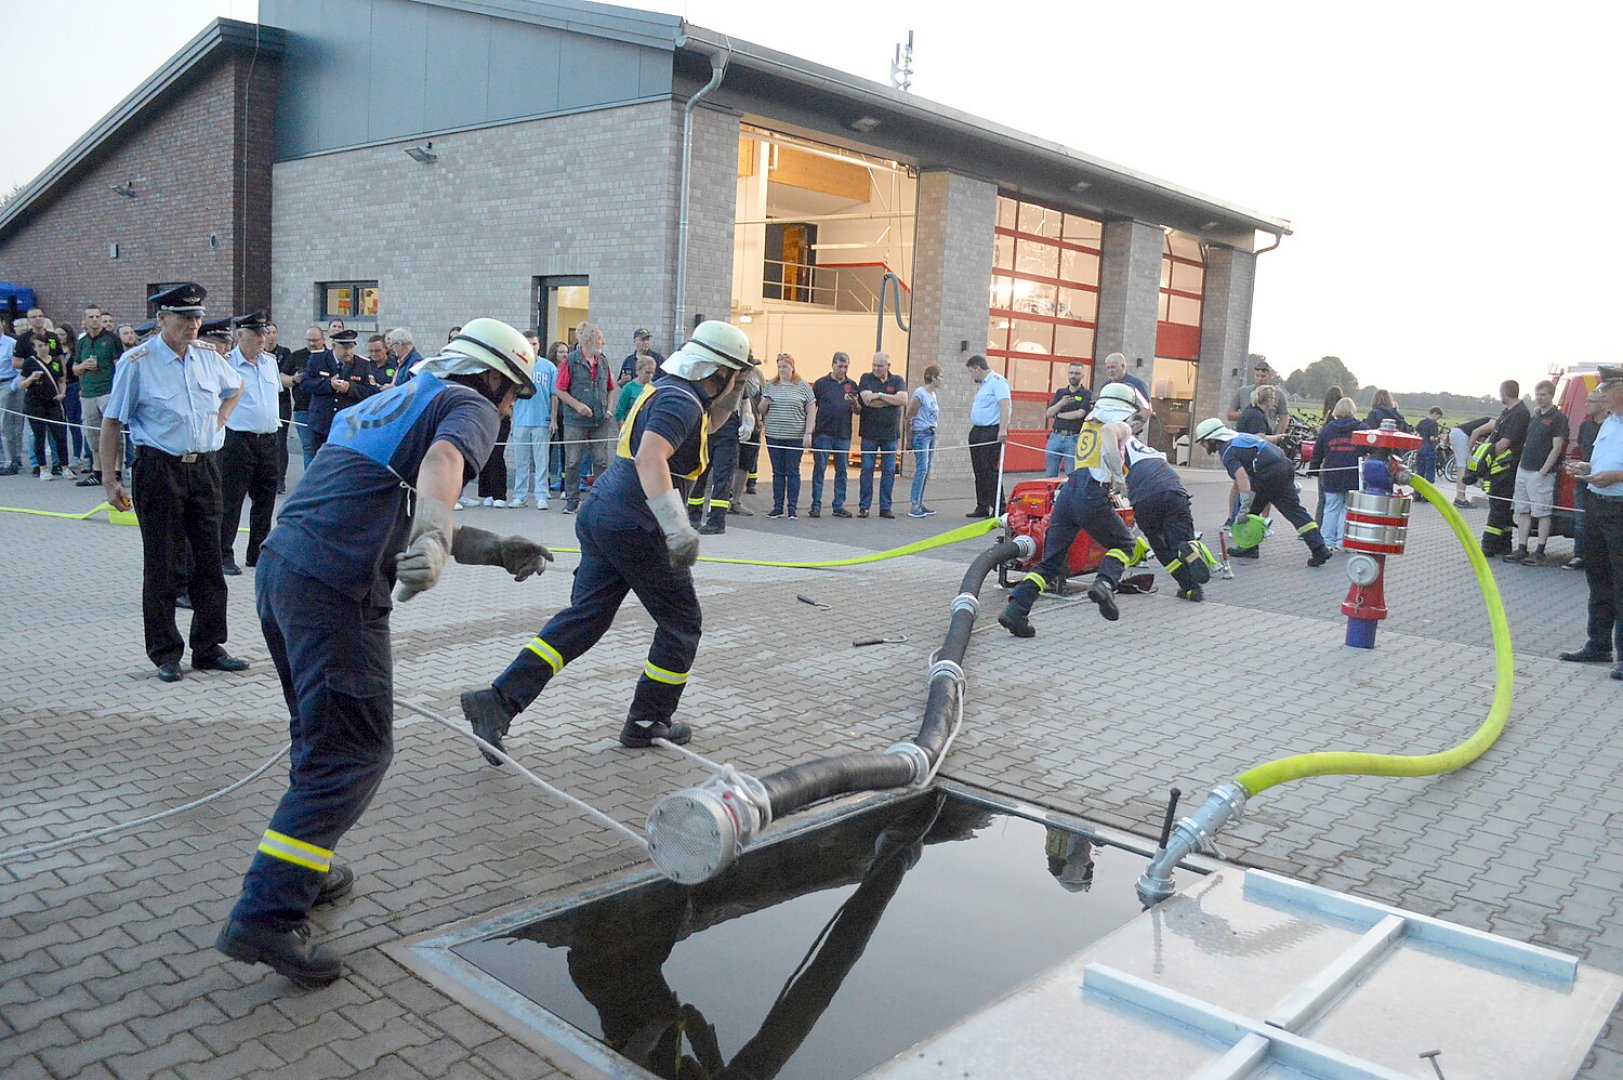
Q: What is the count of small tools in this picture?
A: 2